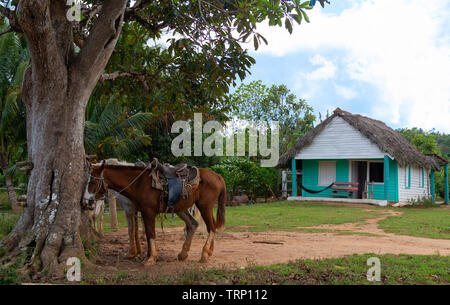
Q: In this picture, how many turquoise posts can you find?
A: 4